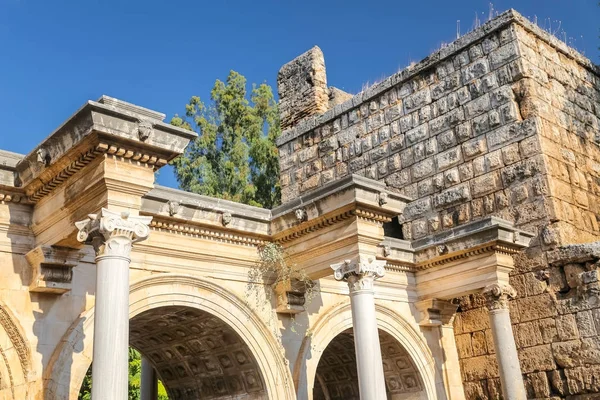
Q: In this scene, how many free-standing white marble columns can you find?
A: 3